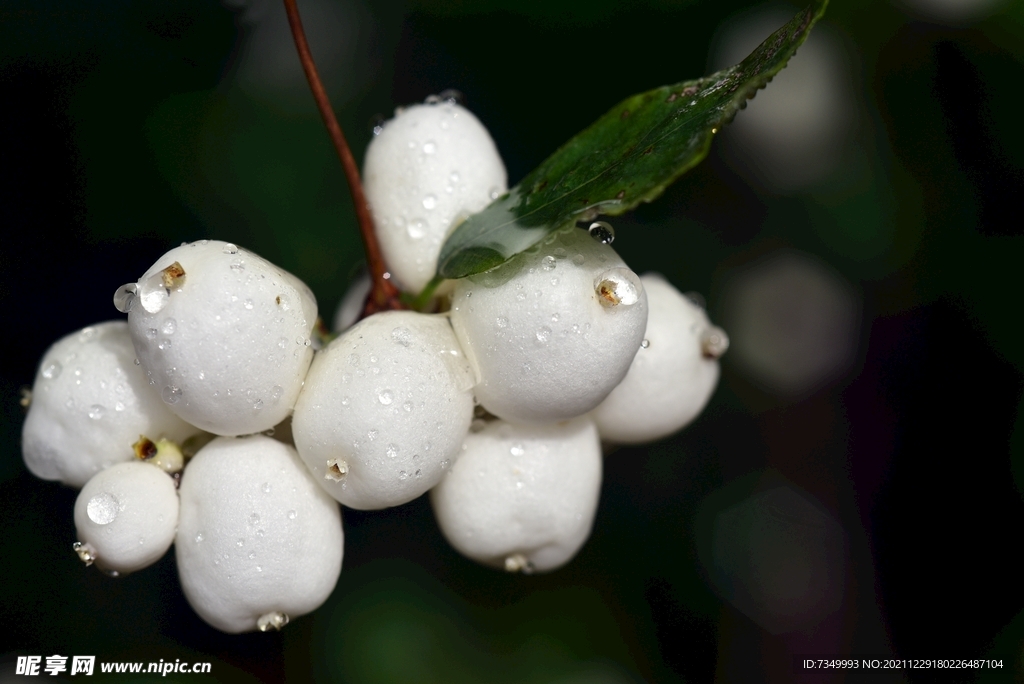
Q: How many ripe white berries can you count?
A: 9